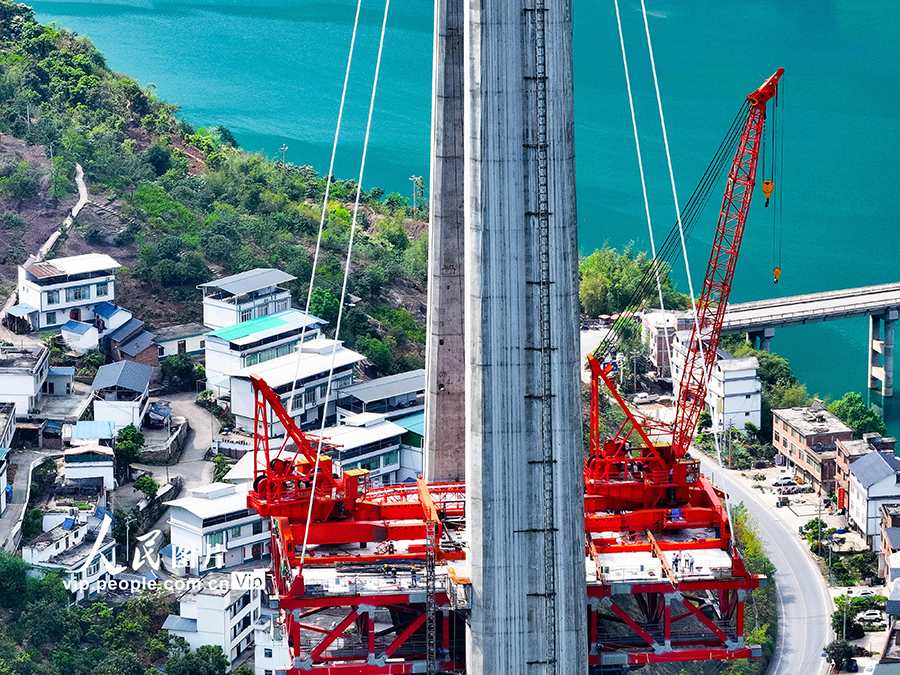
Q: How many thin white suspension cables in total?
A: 4